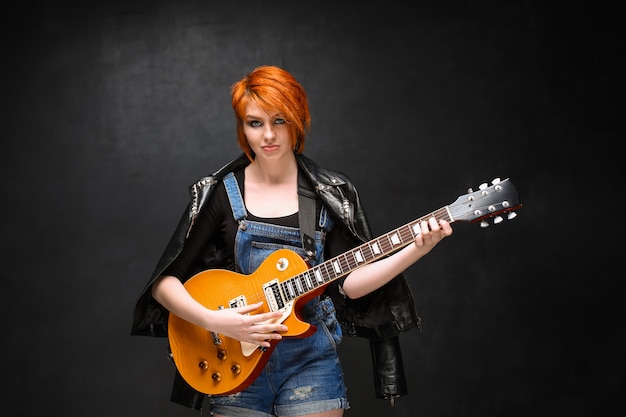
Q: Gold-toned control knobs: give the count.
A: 4